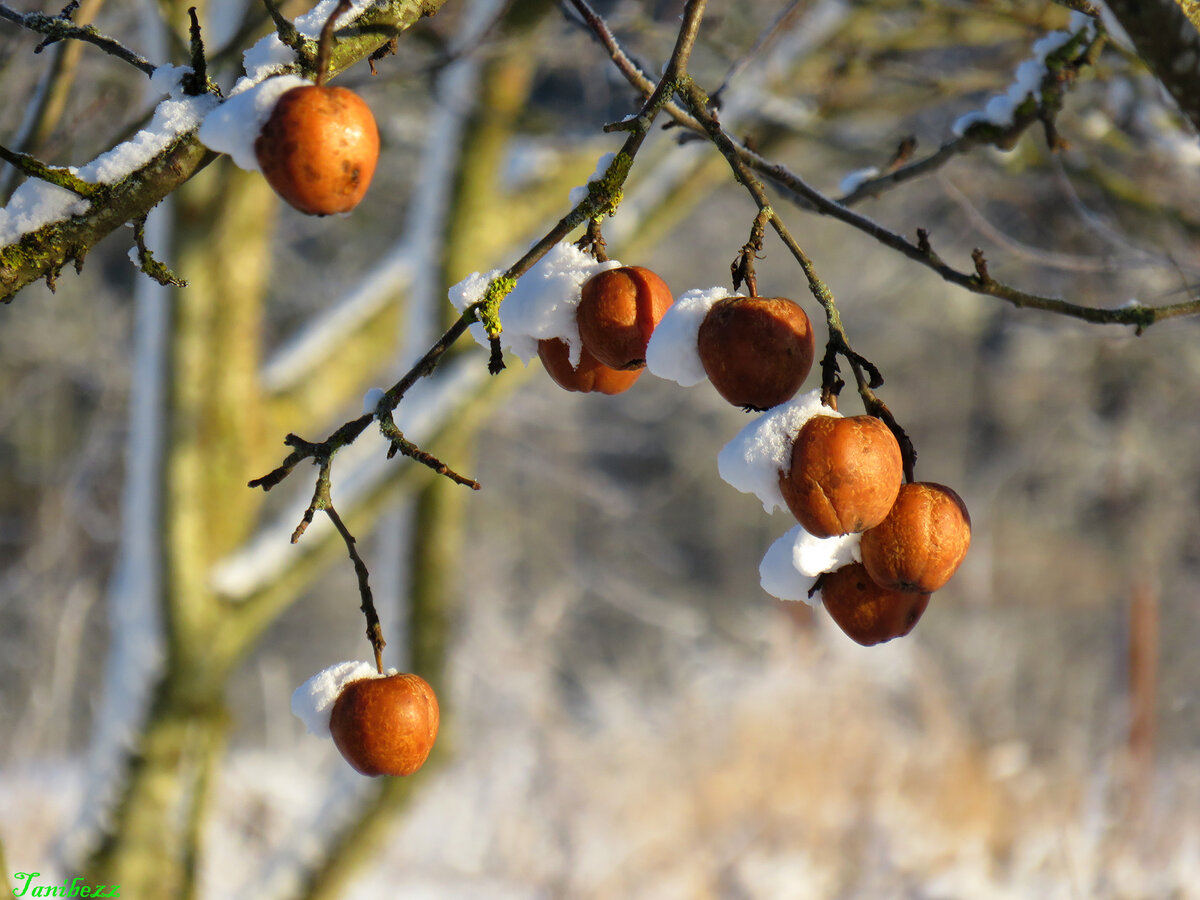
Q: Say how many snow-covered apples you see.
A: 8